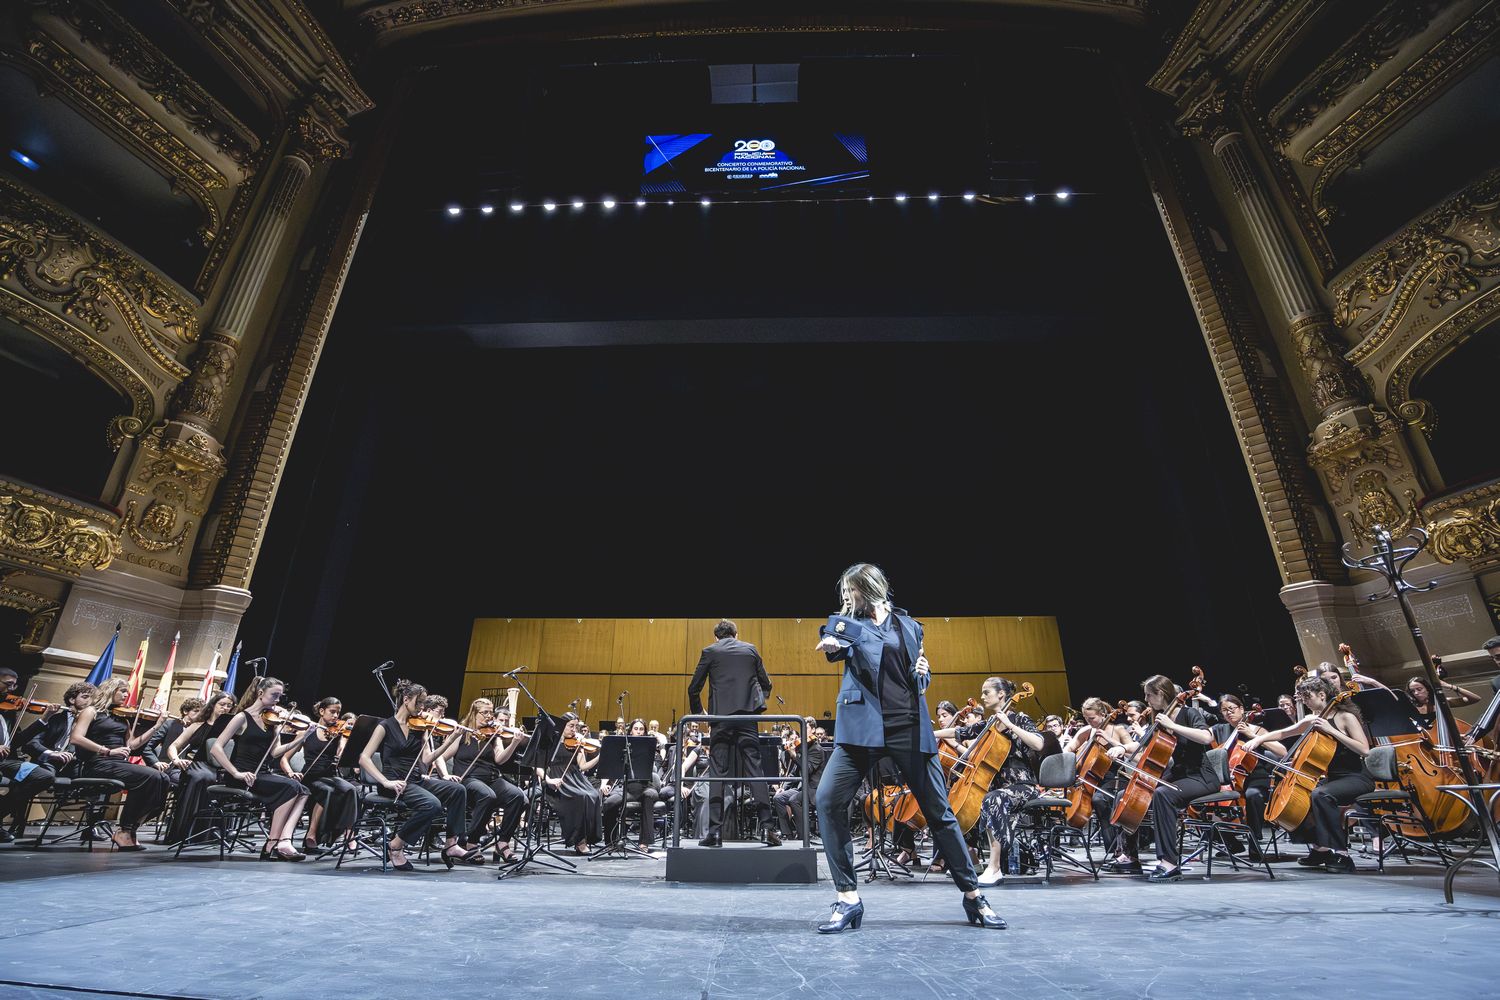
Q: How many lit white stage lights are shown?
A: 15